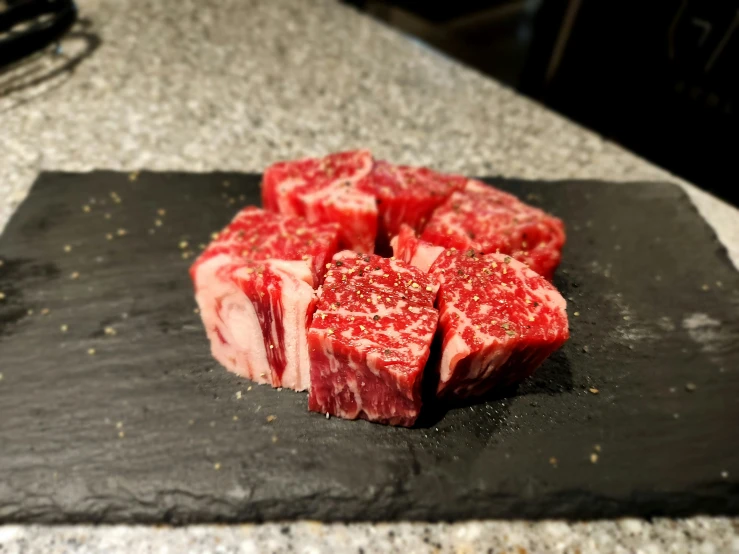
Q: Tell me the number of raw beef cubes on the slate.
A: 6